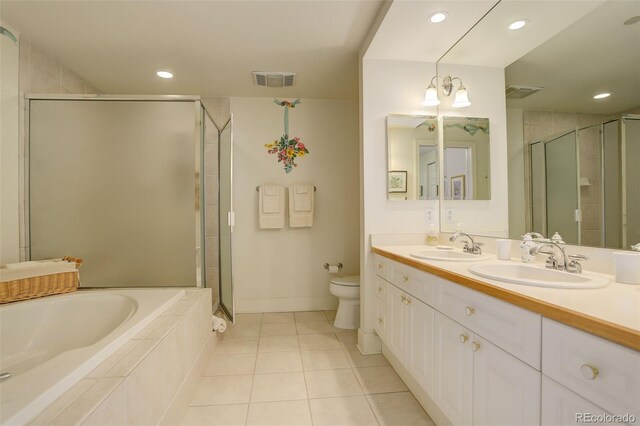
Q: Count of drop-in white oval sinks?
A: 2